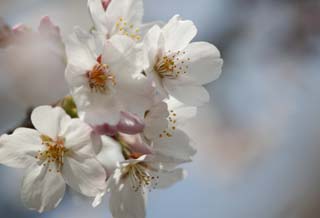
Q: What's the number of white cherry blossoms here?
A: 6